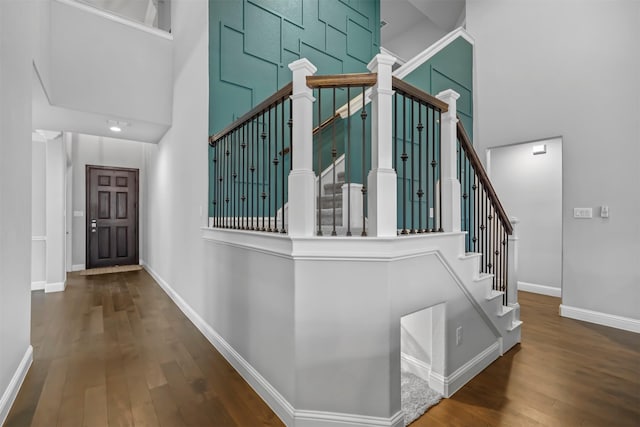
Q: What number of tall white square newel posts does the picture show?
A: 4